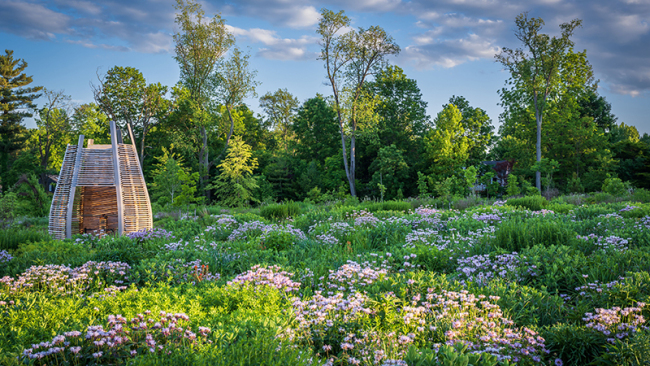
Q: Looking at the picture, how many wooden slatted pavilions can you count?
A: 1